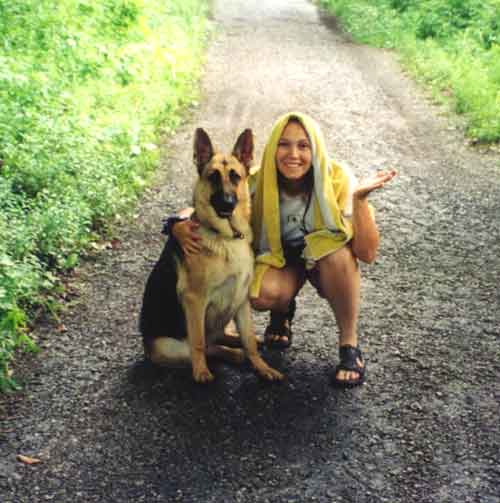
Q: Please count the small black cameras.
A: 0